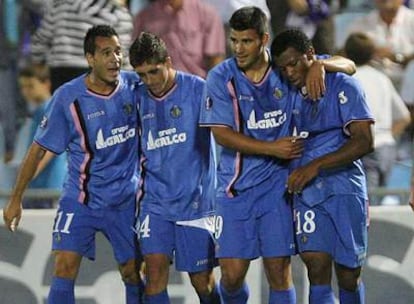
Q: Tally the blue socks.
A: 8